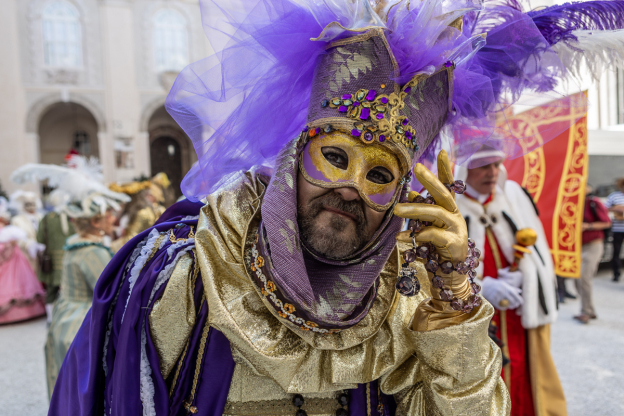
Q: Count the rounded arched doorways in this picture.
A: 2